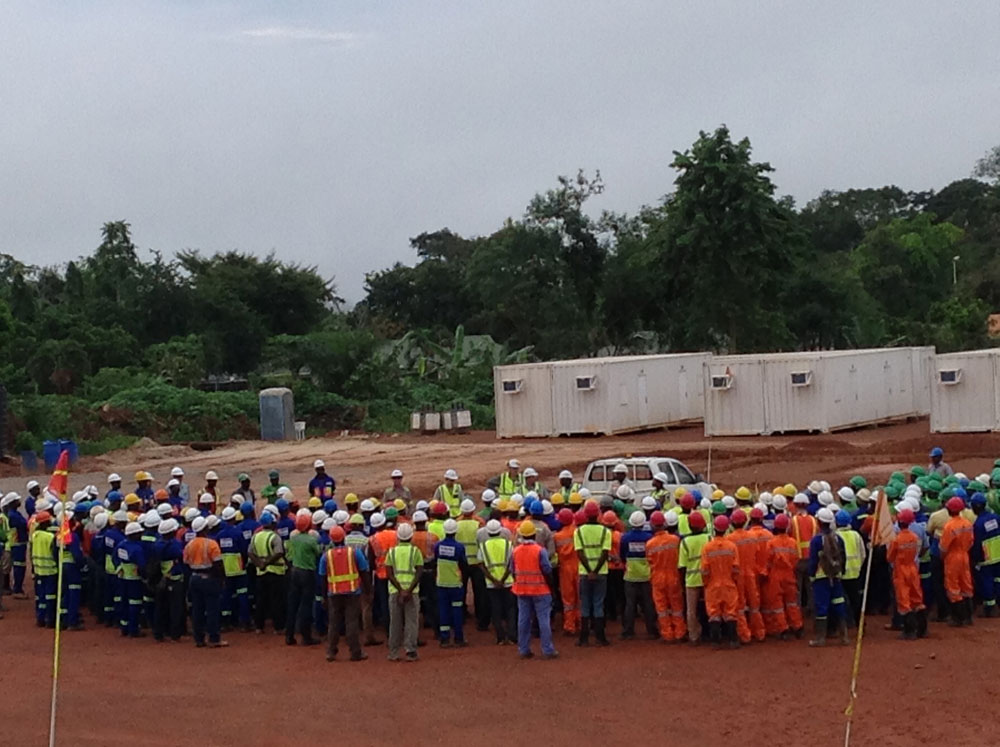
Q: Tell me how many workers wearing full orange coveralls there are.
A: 8